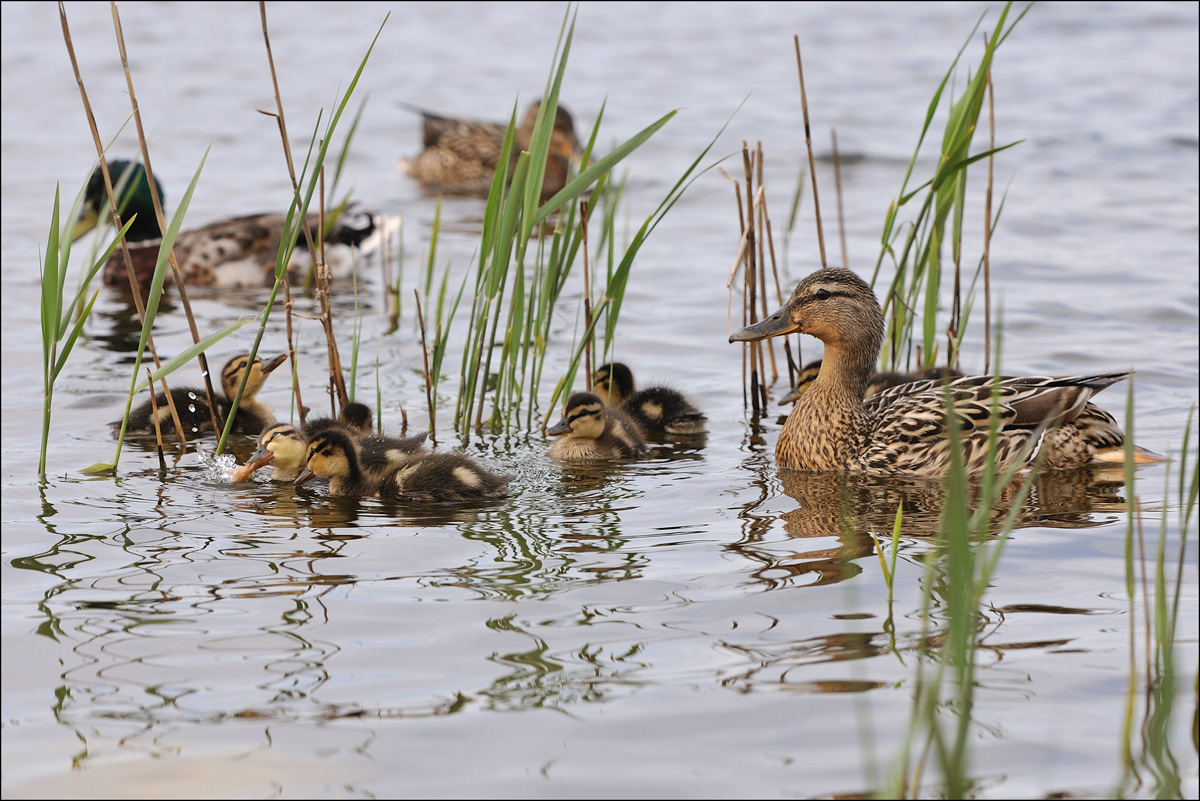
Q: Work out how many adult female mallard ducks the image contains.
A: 2